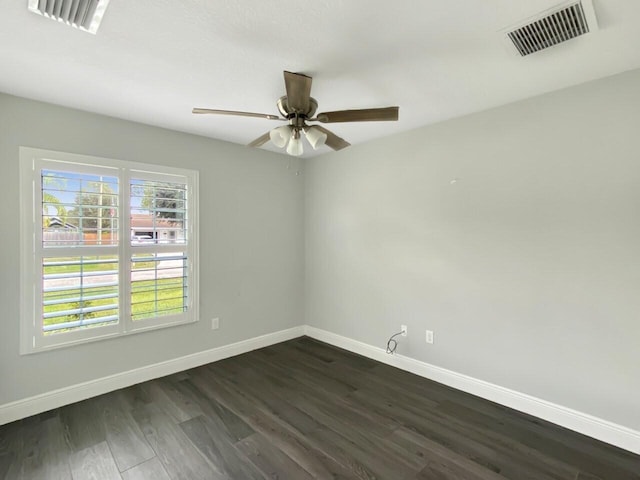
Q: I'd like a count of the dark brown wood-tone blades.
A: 5